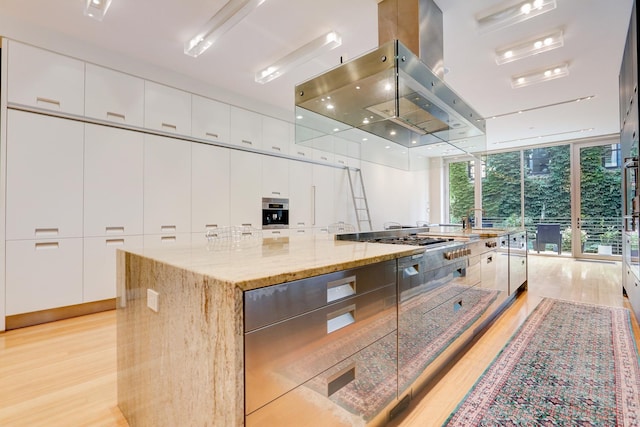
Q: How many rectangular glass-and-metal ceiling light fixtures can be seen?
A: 6